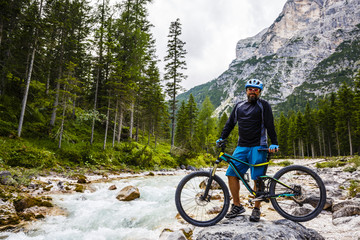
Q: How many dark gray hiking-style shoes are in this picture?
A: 2